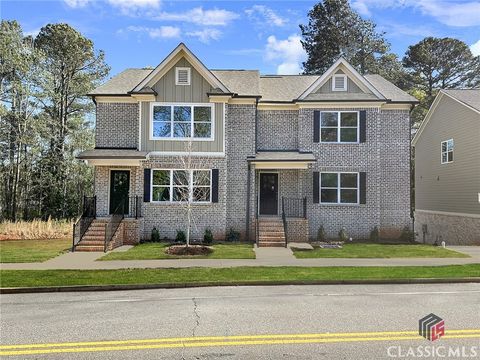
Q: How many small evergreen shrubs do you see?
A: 8